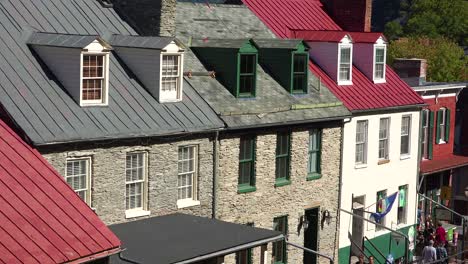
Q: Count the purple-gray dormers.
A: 2